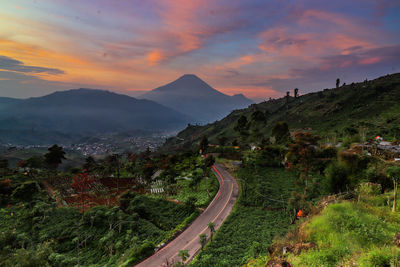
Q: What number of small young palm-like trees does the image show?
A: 3